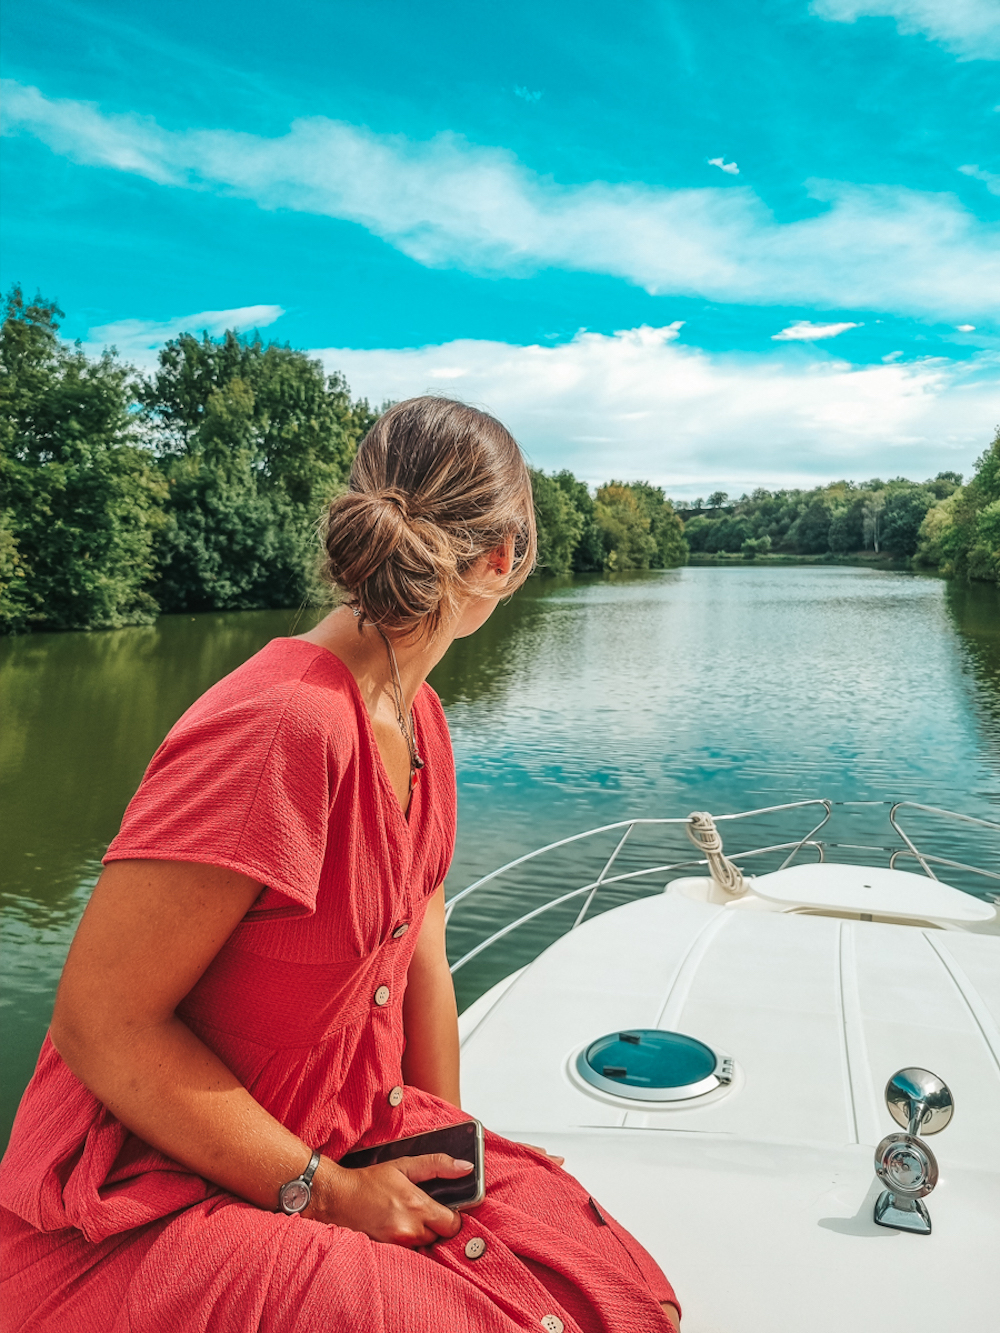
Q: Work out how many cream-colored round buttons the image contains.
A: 5